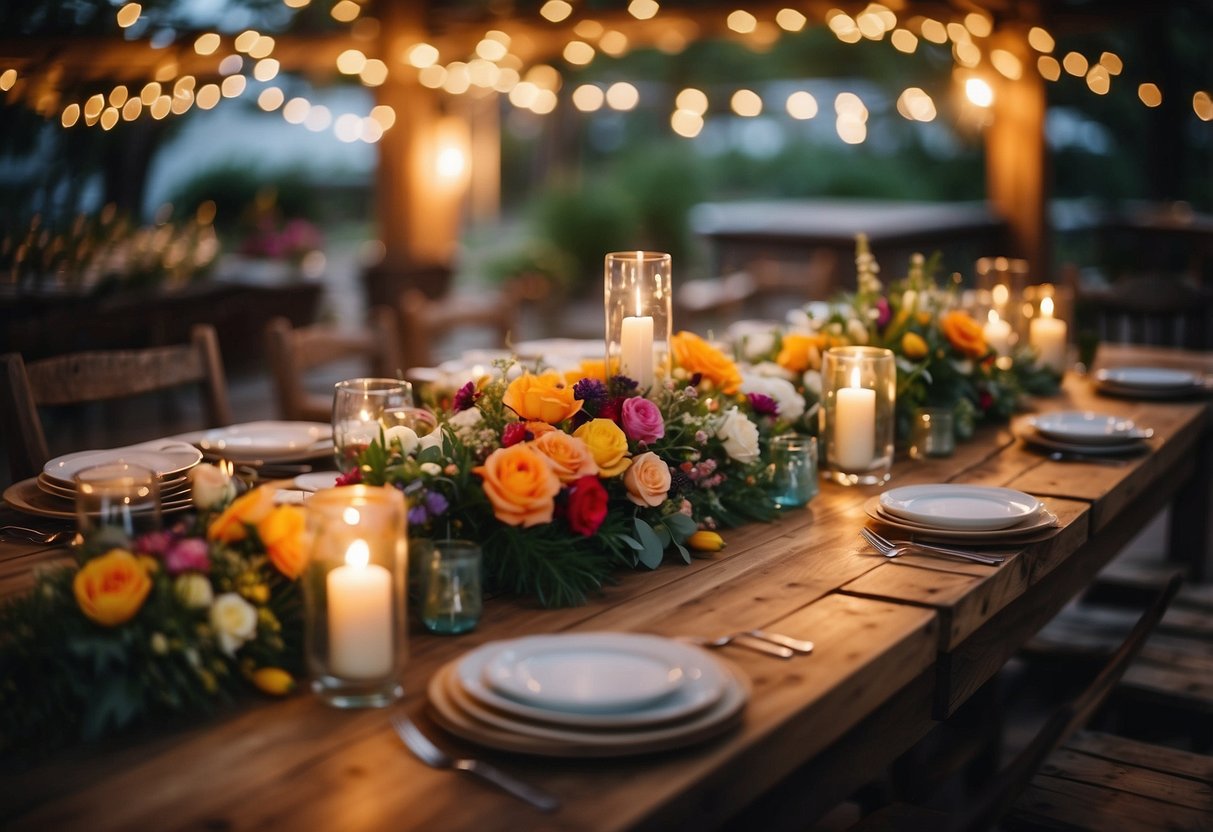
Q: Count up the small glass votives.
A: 3